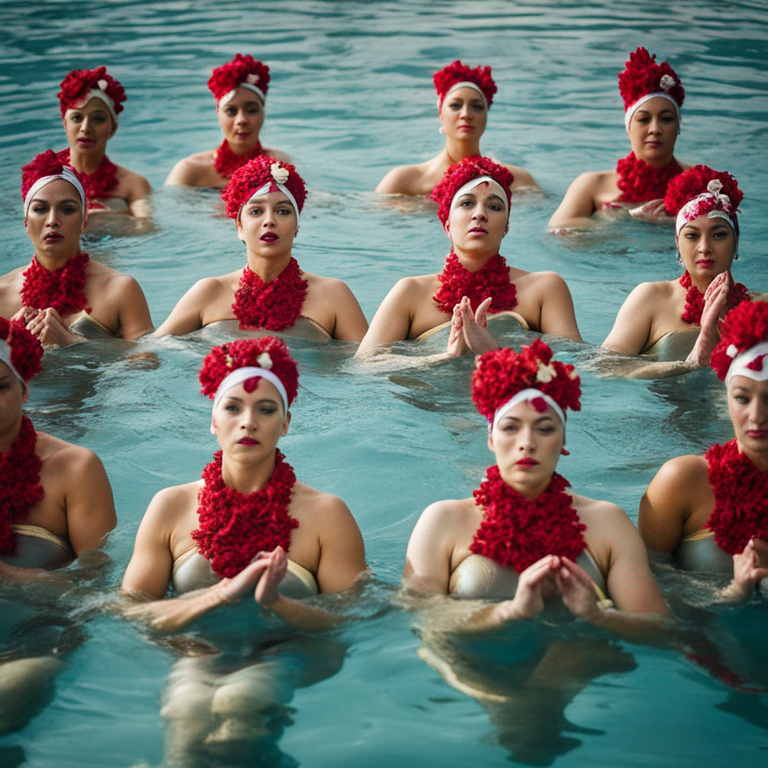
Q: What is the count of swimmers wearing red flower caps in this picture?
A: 12